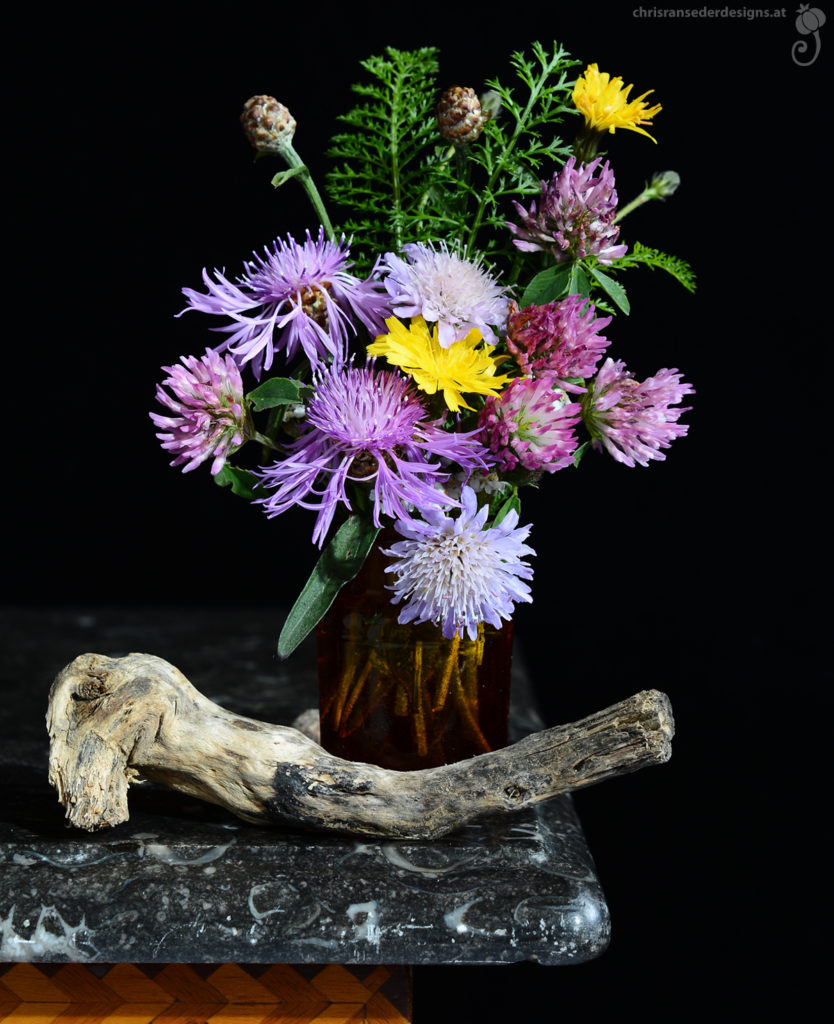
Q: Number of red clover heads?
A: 5